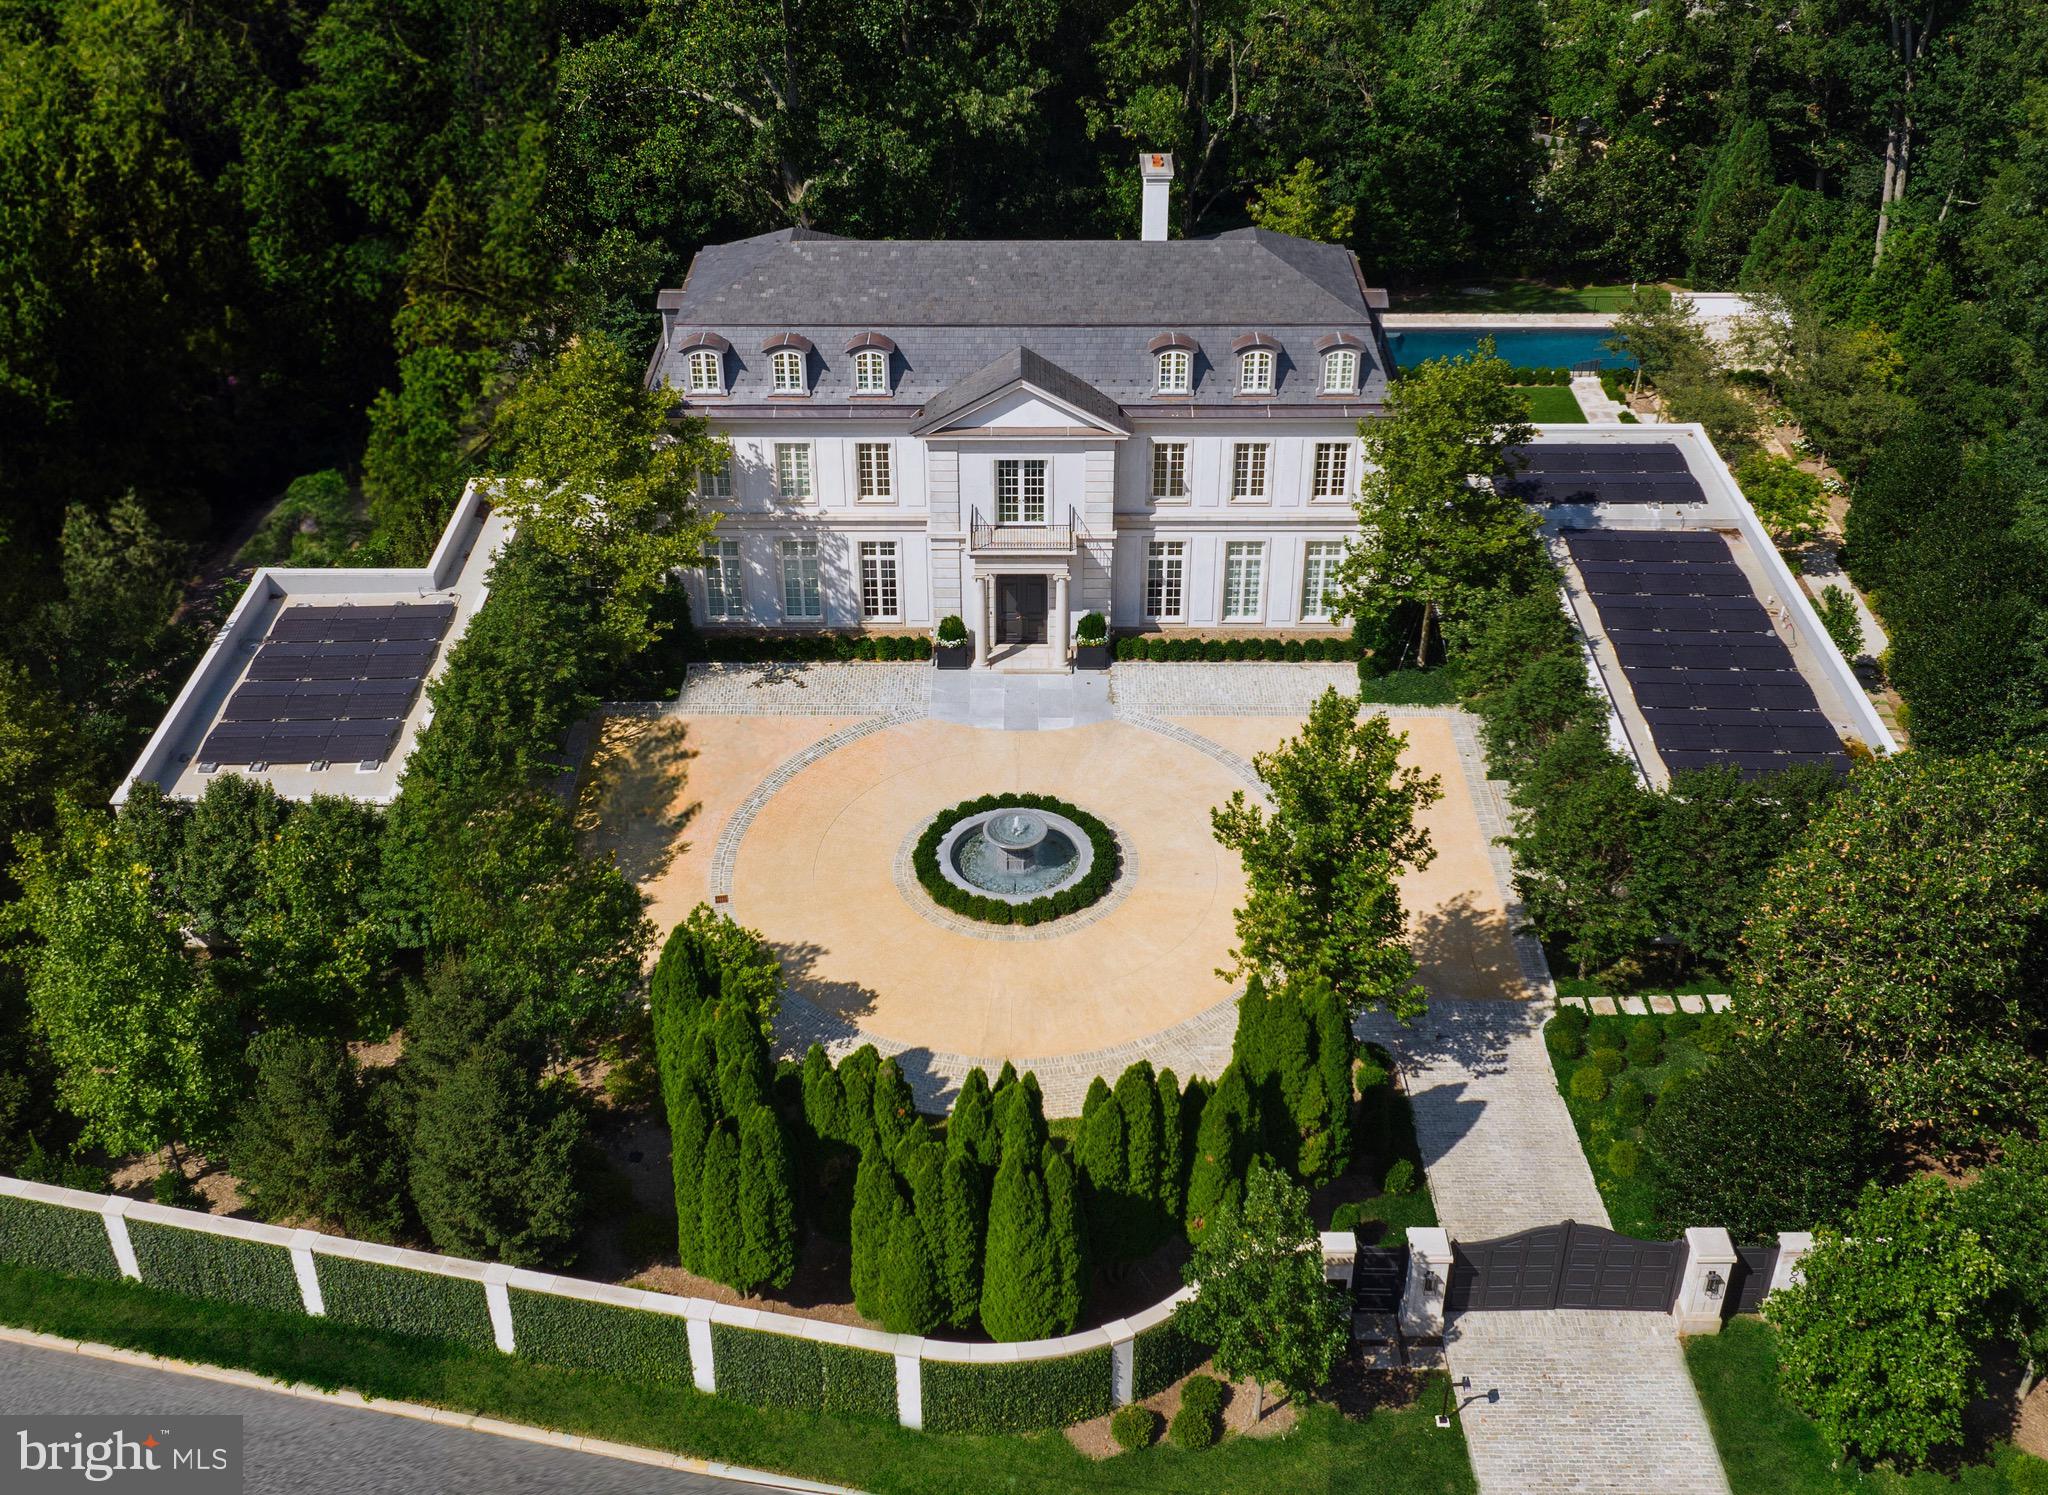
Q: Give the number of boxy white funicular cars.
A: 0